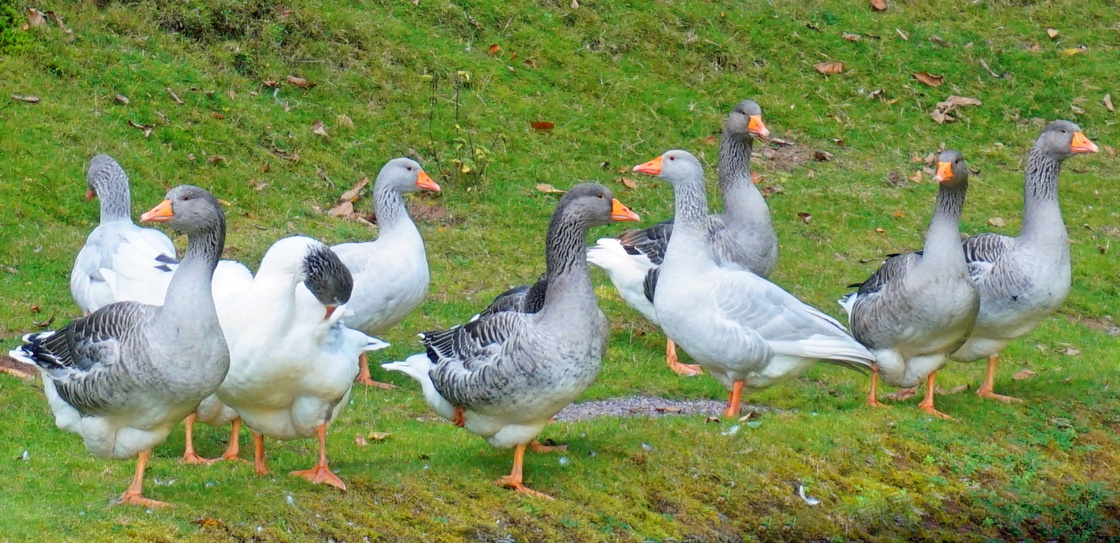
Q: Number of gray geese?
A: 5